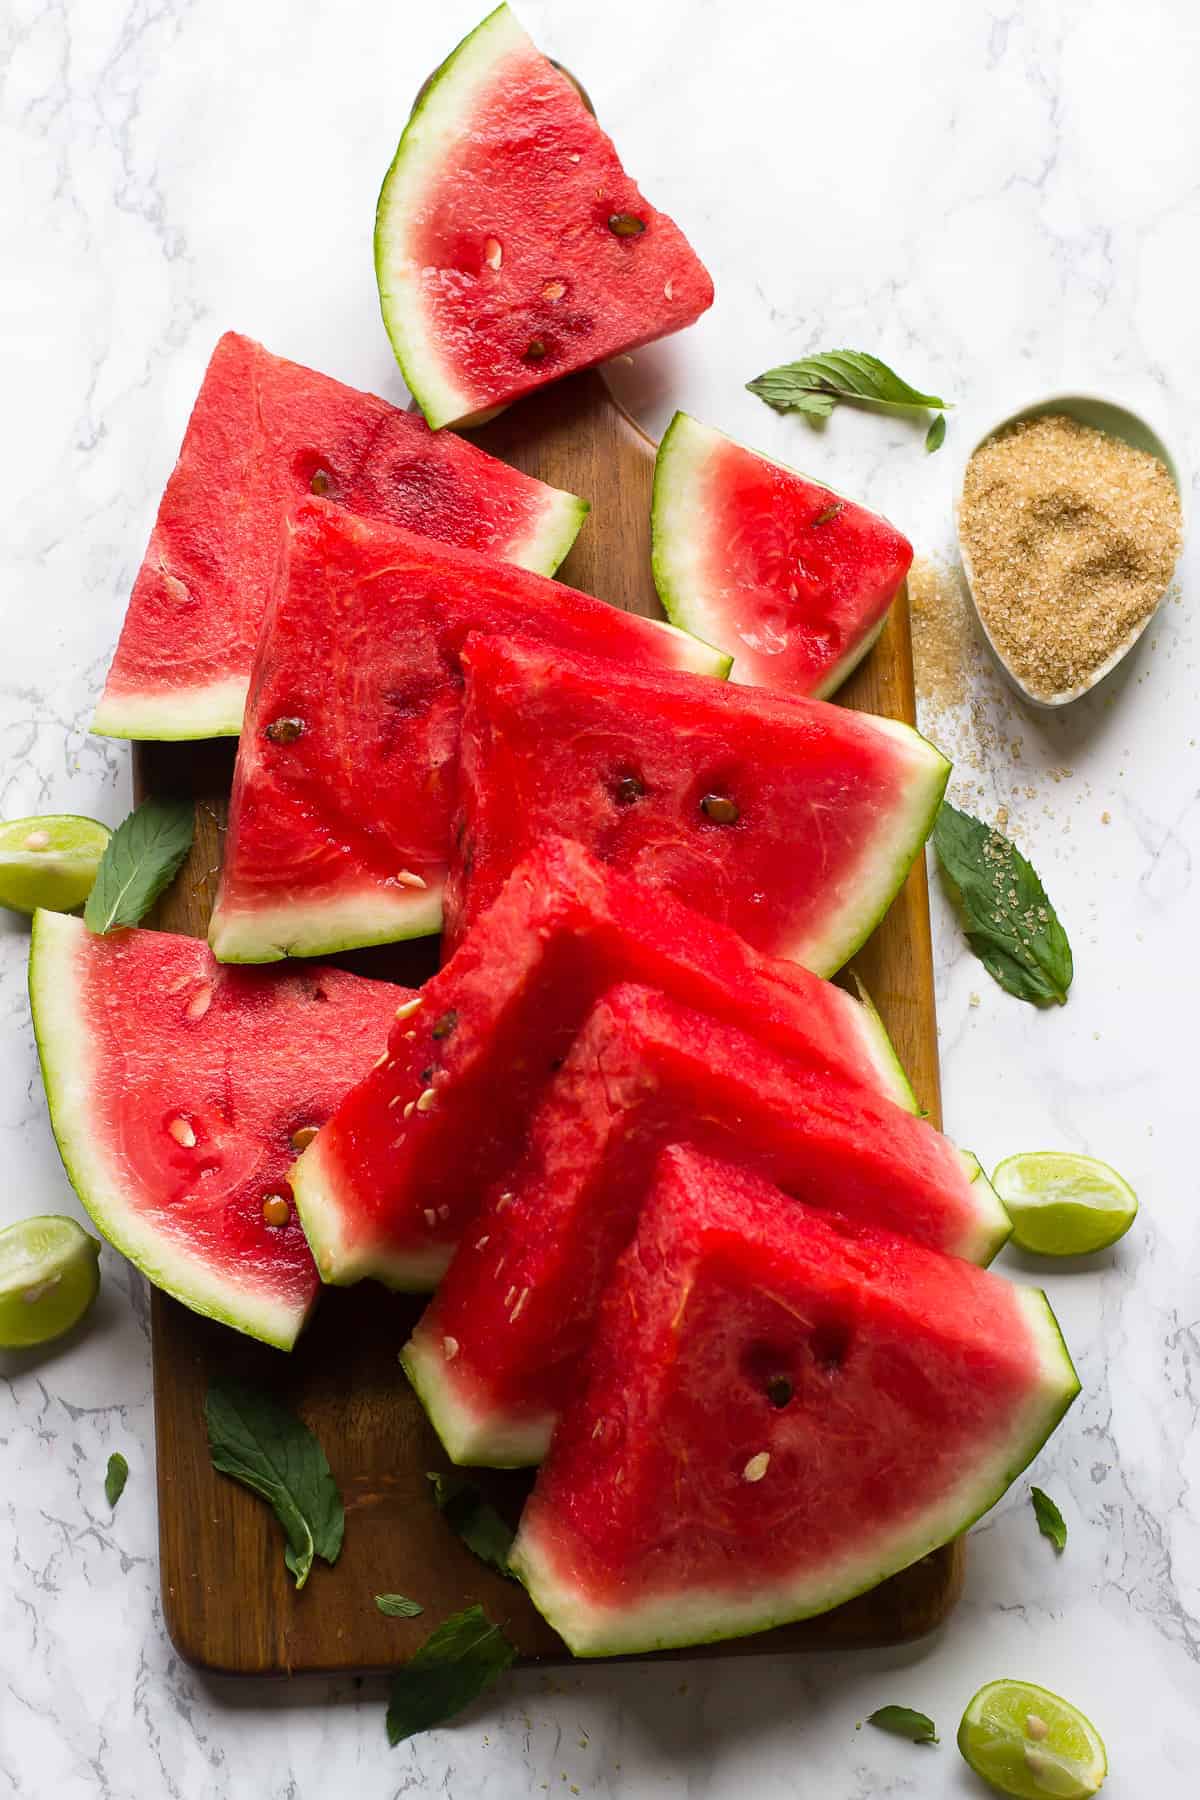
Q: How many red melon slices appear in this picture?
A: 9